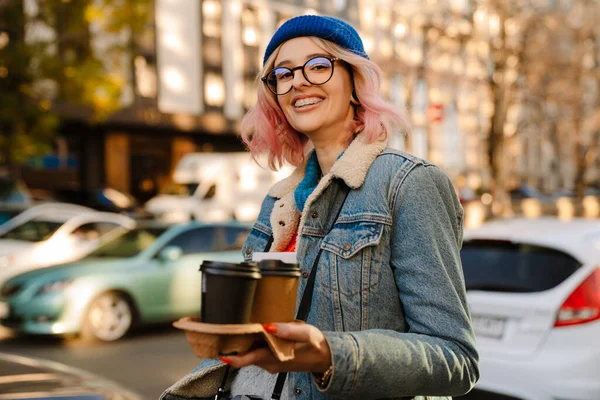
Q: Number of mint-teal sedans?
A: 1